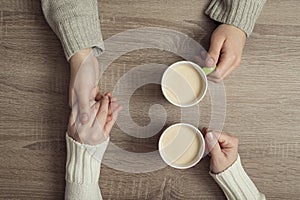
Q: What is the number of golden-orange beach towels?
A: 0